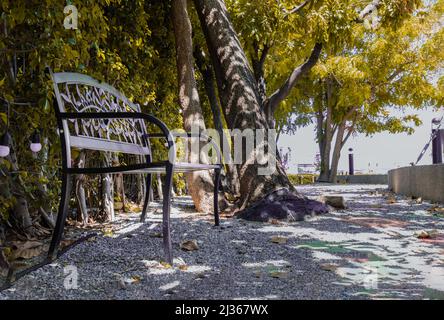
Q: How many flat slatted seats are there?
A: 1